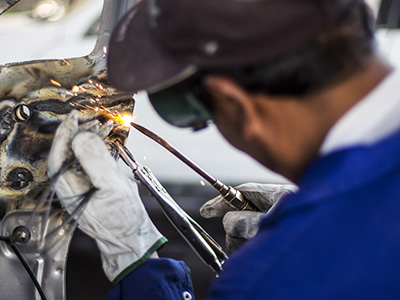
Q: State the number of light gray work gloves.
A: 2